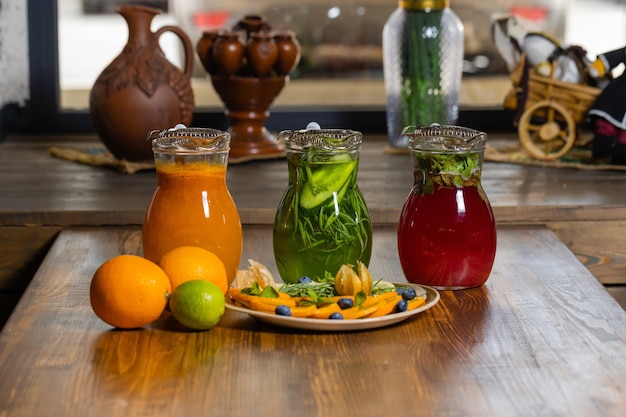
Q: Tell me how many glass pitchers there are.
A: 3